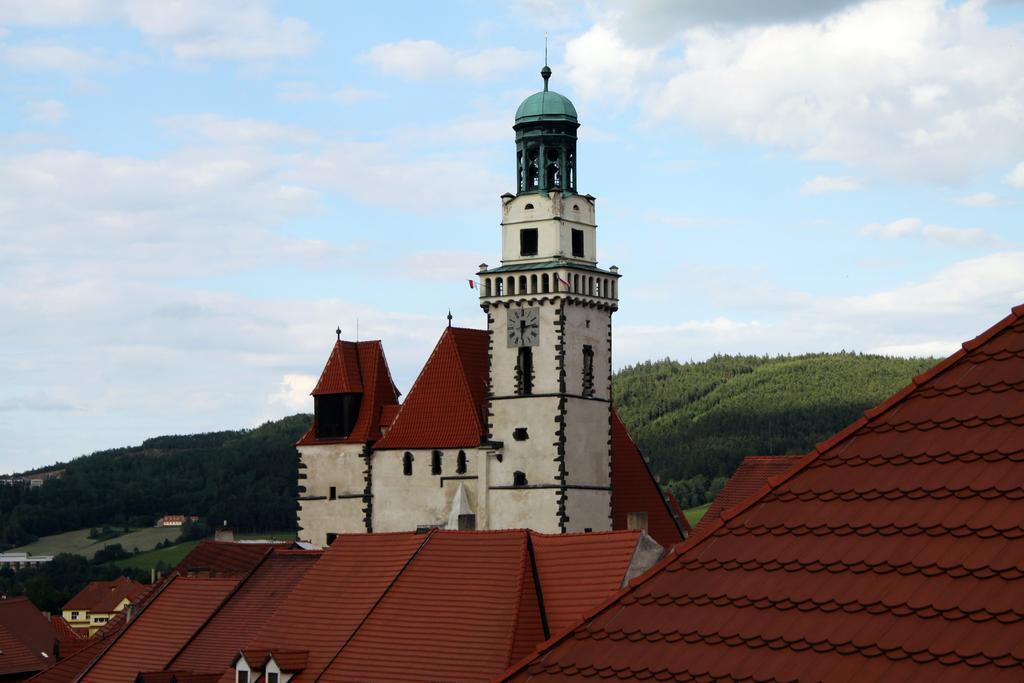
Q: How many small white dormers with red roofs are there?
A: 2